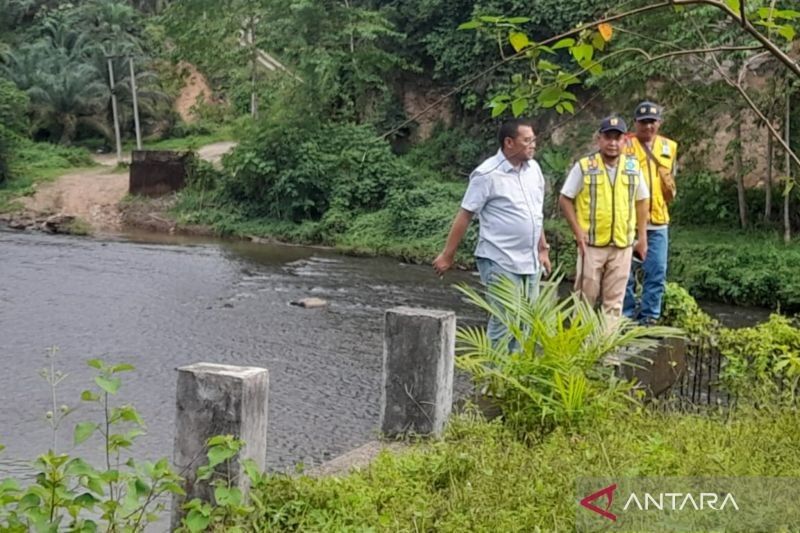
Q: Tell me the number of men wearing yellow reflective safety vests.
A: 2